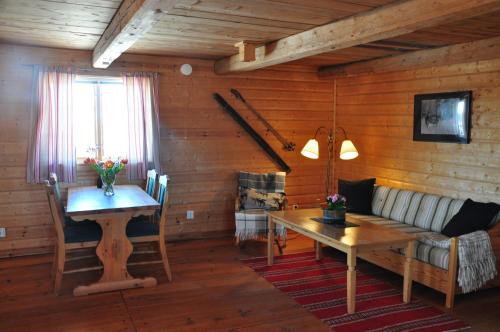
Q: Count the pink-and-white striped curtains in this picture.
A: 2